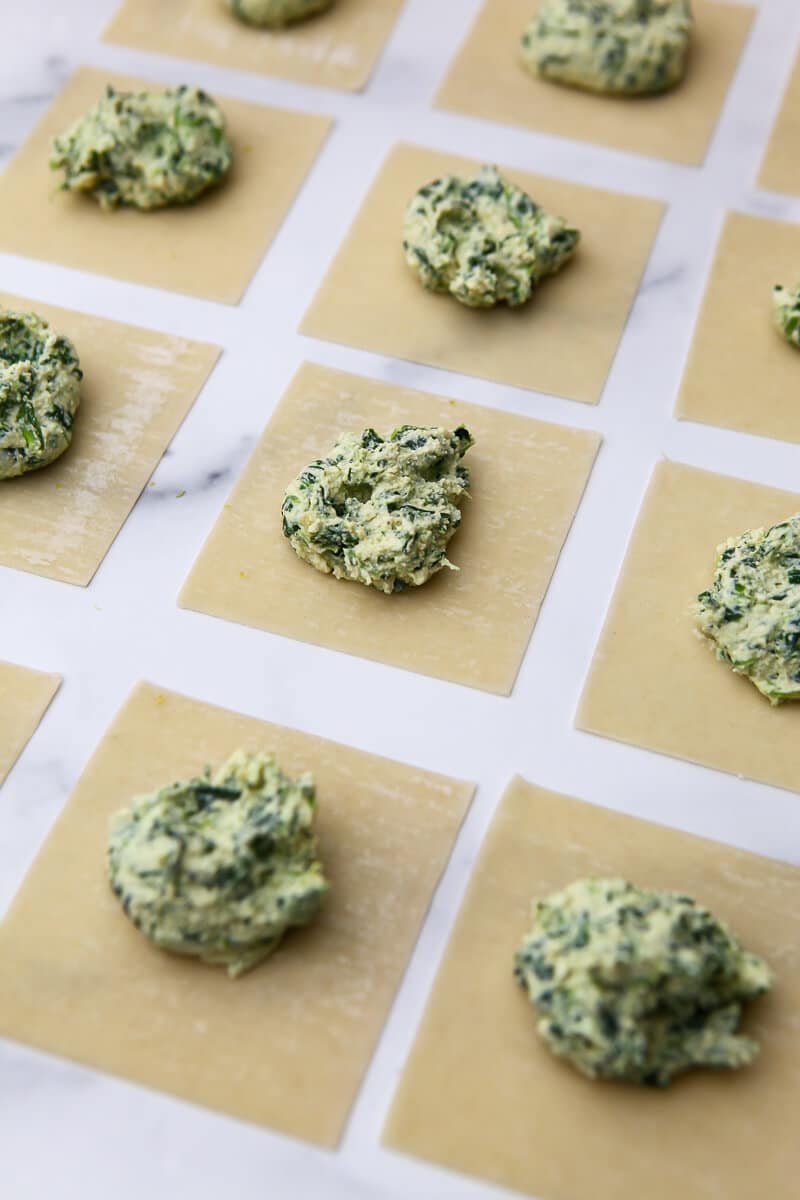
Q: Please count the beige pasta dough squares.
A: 12